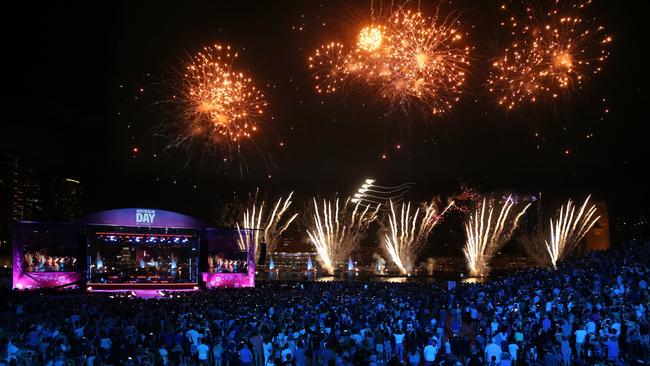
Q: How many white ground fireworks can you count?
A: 5